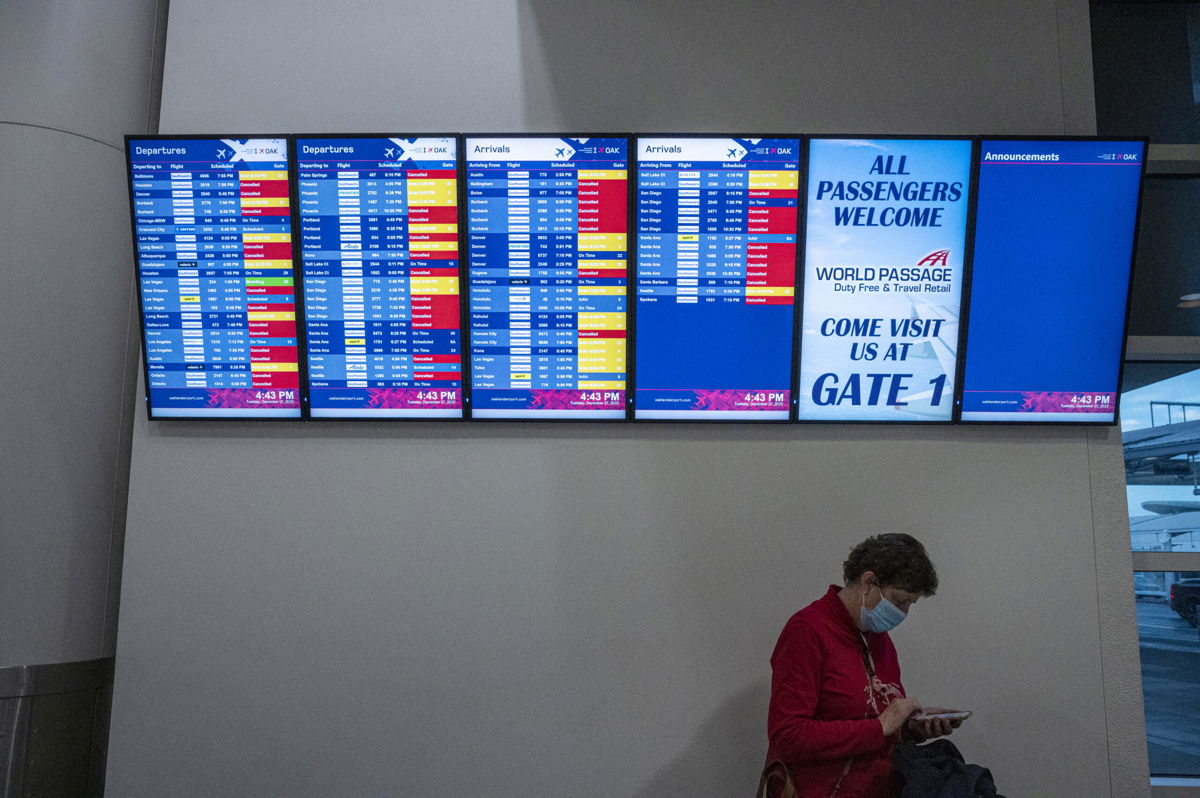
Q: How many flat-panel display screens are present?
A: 6